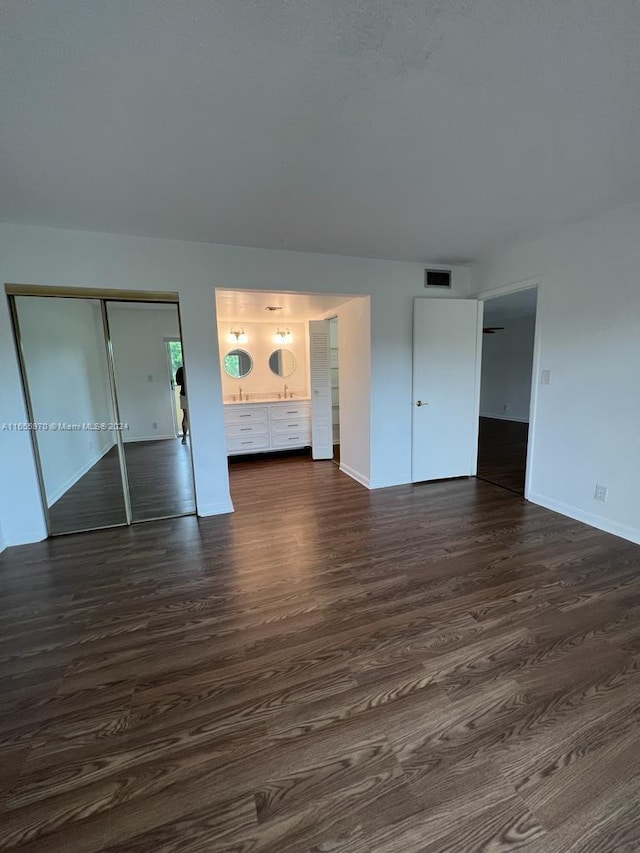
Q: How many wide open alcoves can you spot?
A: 1